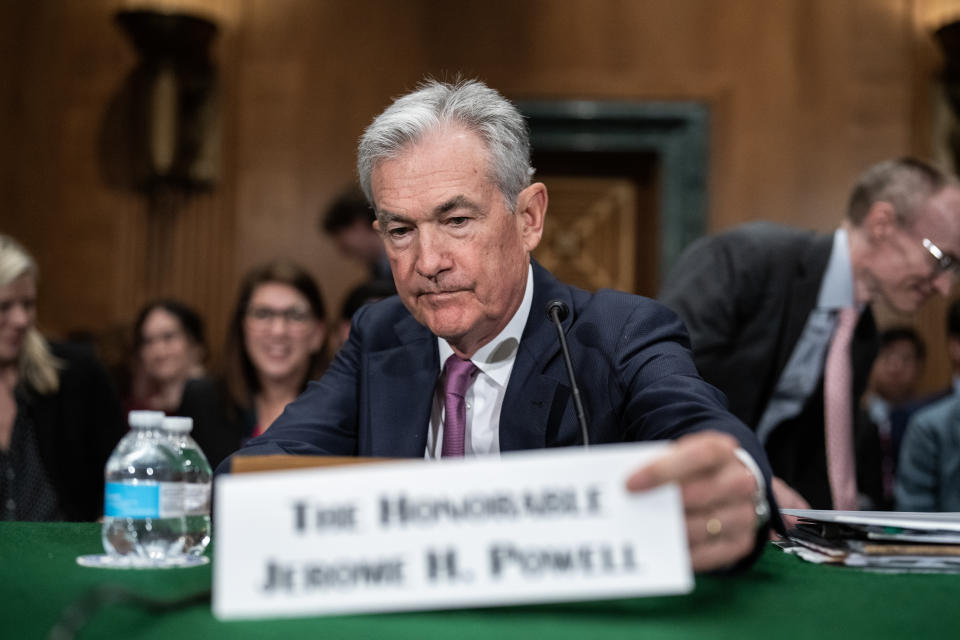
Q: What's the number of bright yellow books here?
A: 0